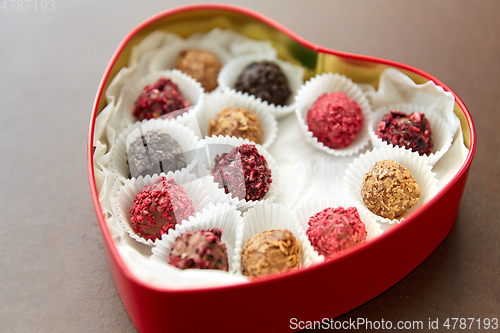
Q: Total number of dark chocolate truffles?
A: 2